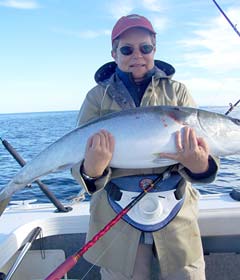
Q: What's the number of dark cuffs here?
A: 2